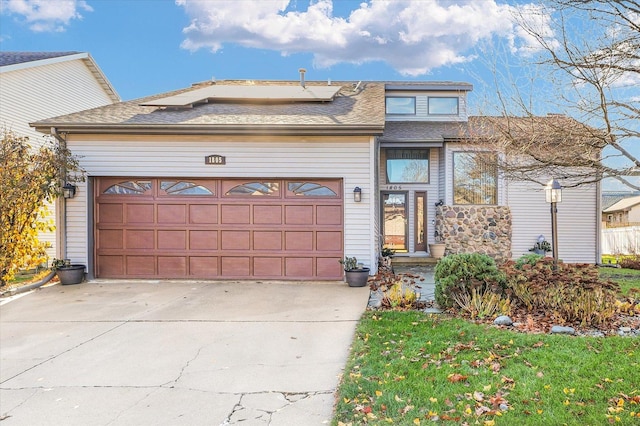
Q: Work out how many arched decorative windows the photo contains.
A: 4